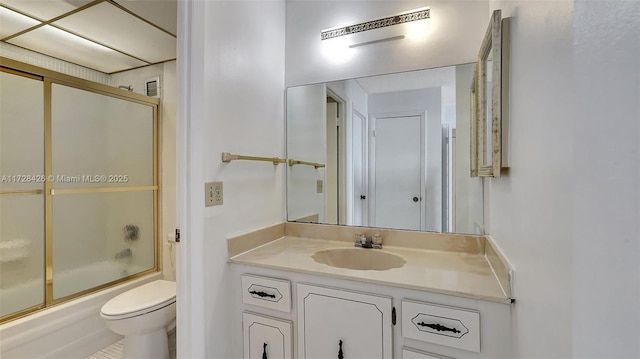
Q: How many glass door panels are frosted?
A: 2